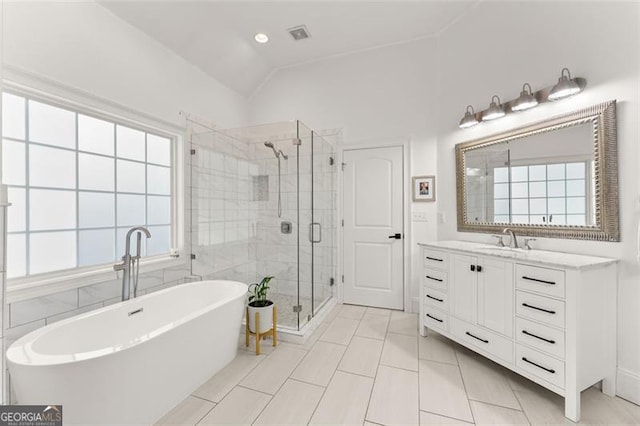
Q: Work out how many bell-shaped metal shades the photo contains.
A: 4